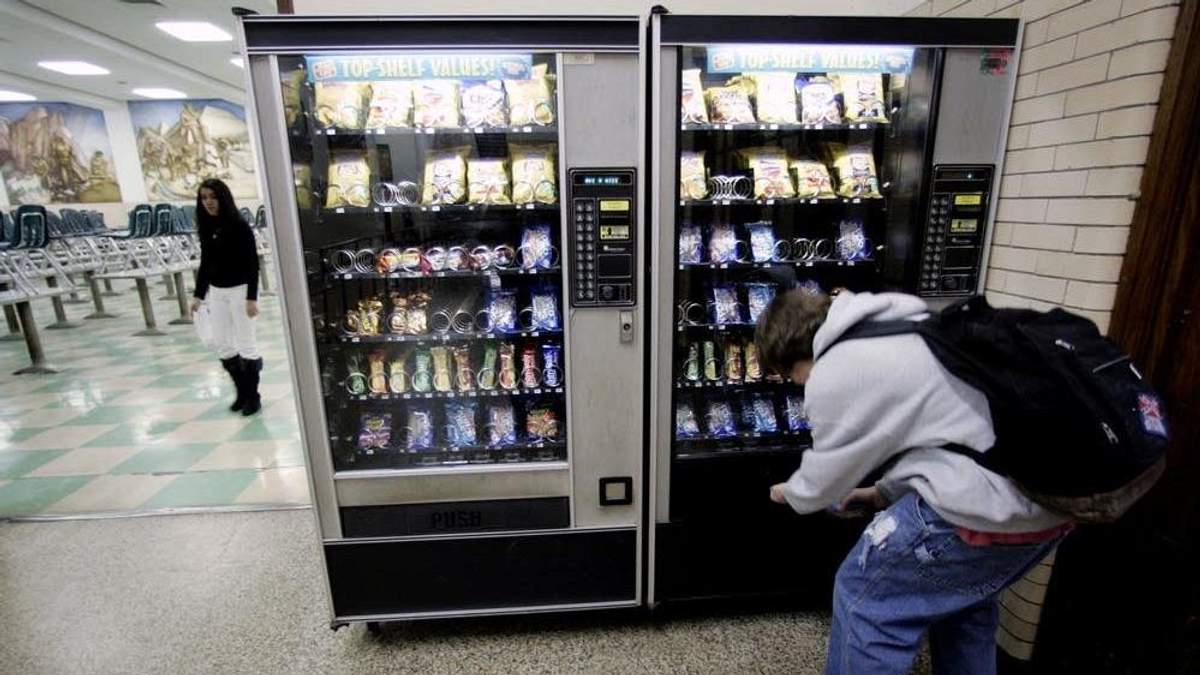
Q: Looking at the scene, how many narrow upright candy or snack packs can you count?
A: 14